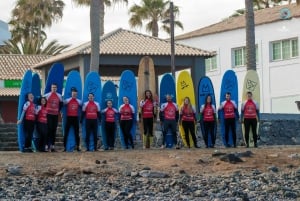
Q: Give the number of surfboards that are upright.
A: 13